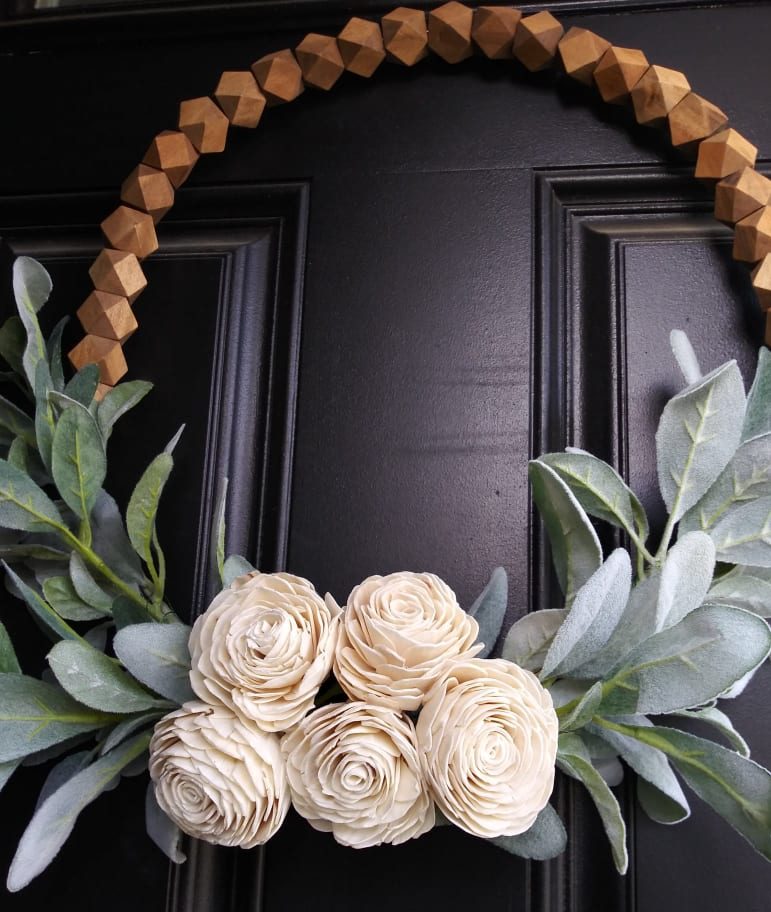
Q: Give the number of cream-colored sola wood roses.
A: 5